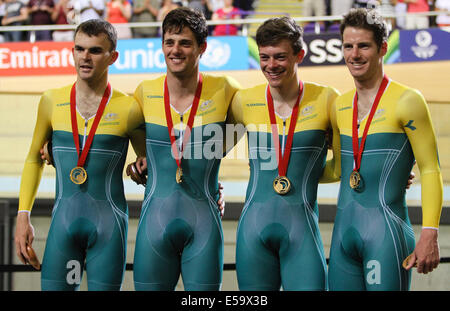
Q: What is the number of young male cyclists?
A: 4